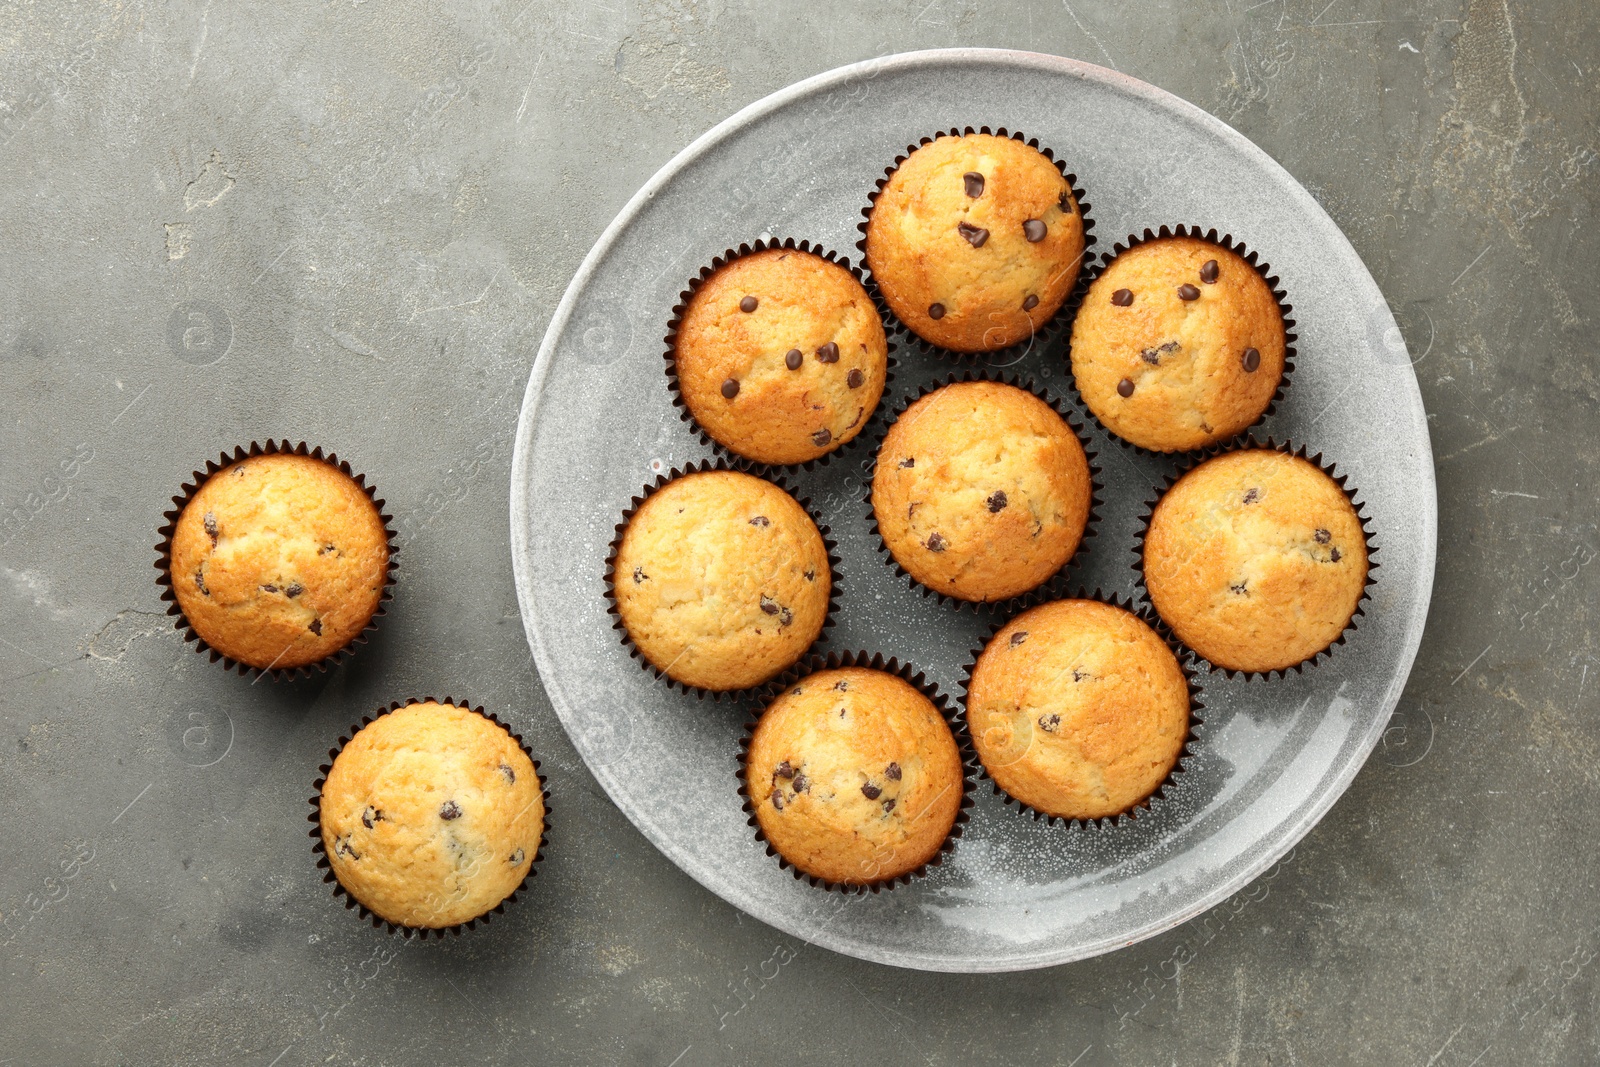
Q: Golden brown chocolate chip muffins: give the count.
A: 10